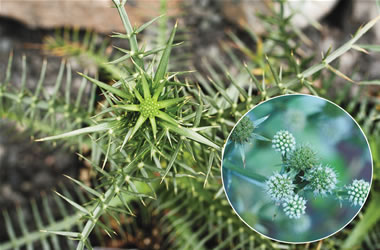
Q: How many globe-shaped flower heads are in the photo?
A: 7